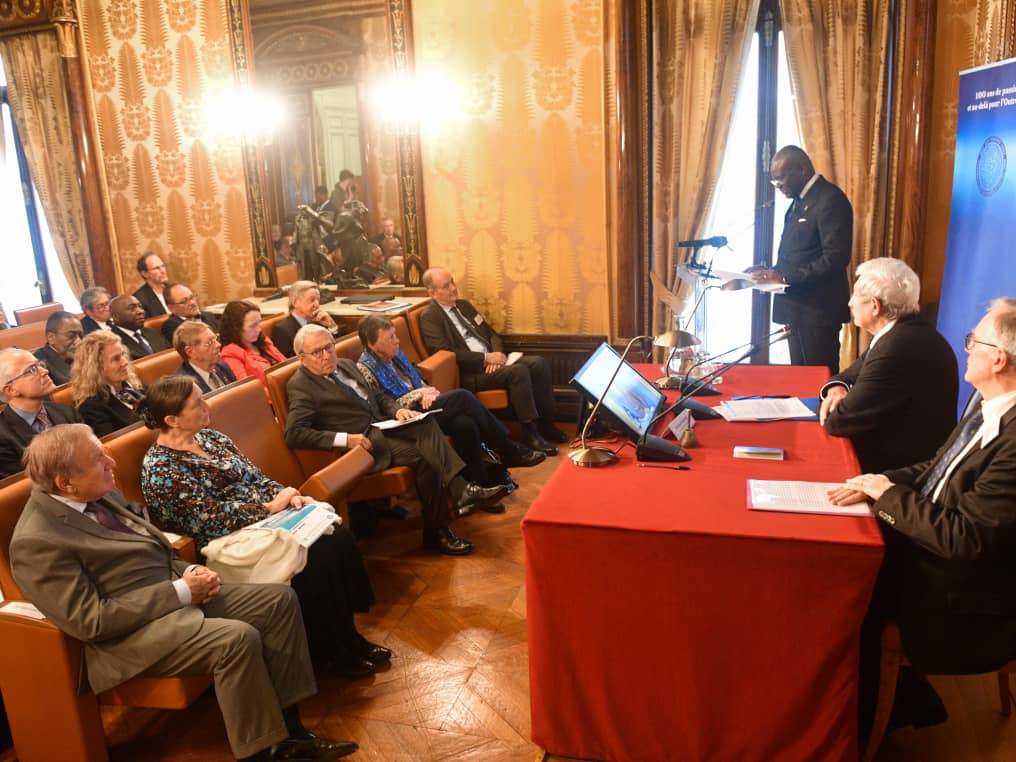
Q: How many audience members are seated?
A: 15